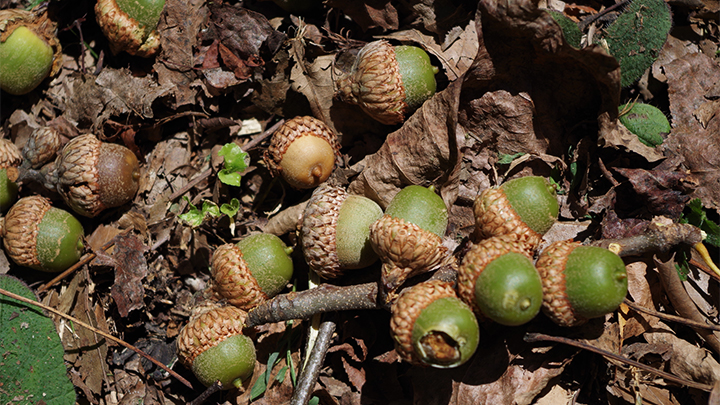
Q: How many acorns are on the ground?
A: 15